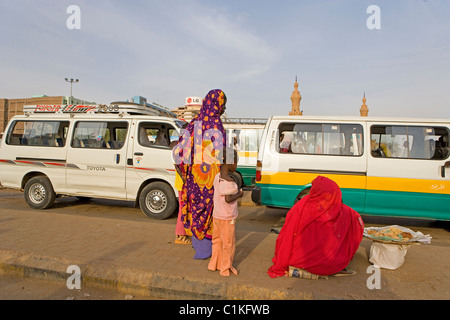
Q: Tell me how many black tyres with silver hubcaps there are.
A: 2